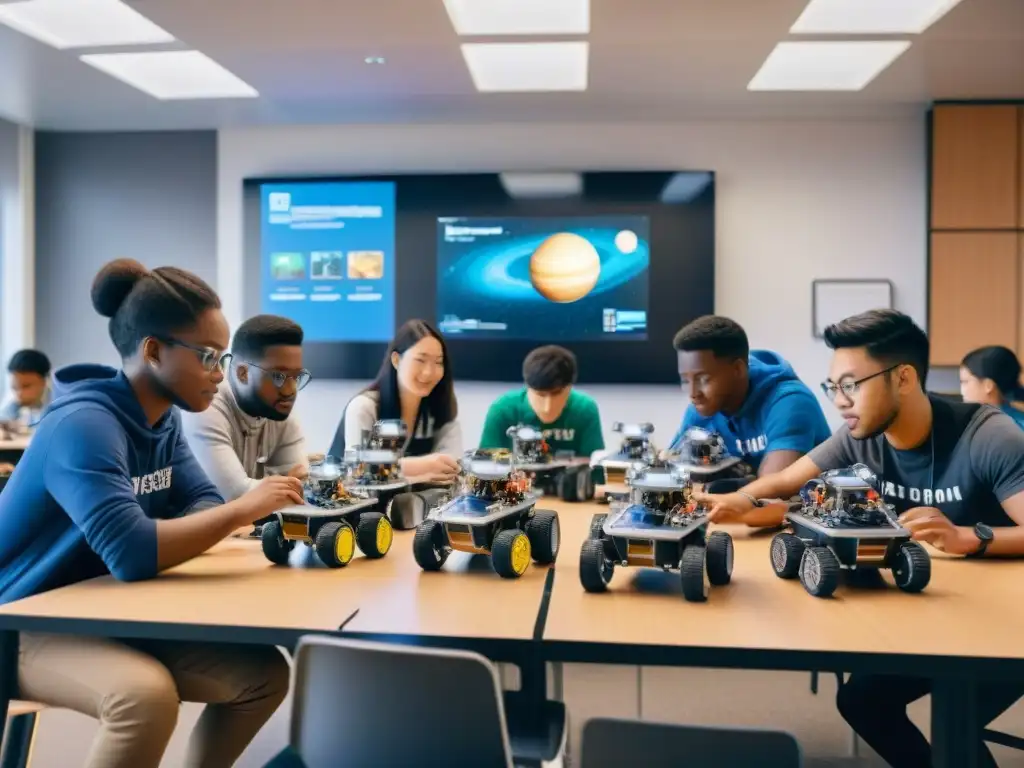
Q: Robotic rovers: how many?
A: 8